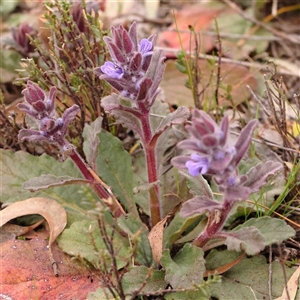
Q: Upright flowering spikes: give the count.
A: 3